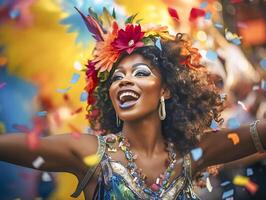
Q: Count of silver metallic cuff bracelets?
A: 1